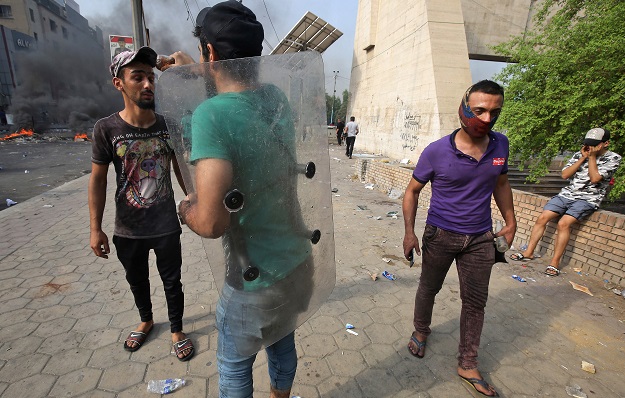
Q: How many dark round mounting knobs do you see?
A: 4